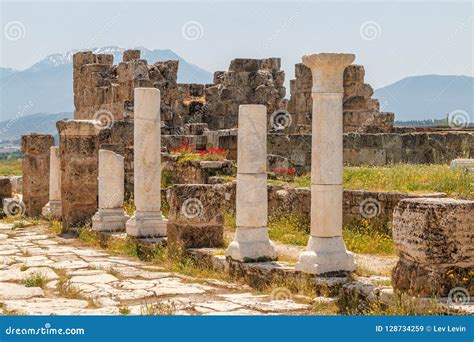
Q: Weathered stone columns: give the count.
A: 5